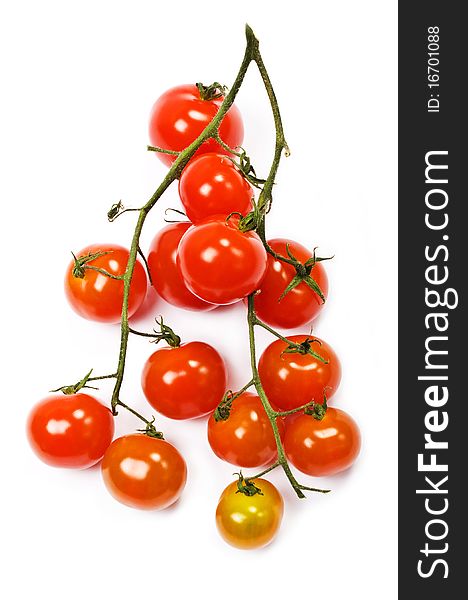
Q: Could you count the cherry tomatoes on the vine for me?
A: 13